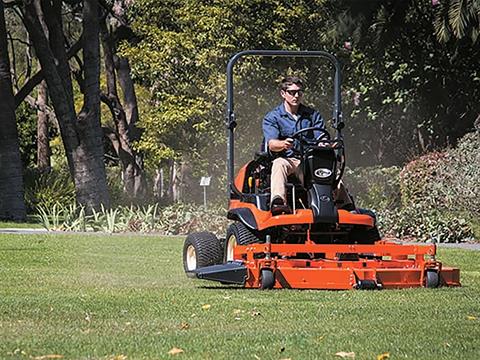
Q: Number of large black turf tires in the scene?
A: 2